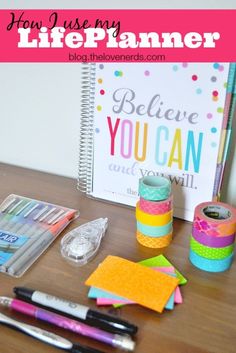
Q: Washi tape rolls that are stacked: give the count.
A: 9